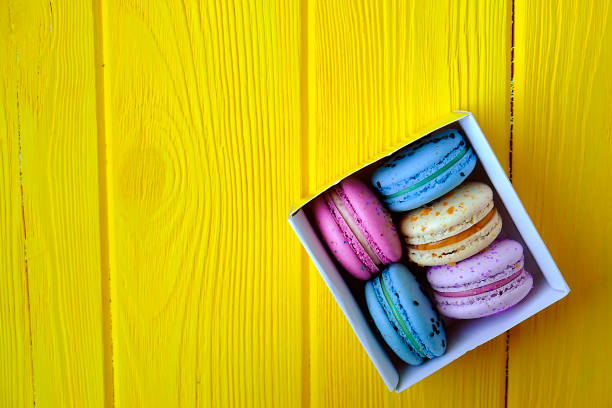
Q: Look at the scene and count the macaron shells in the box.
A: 10